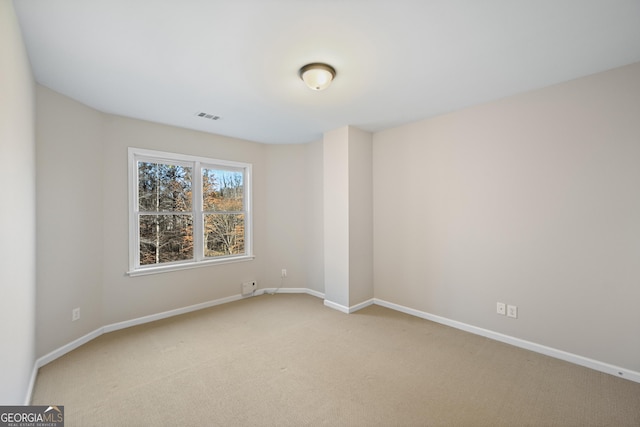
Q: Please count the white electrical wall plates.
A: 4